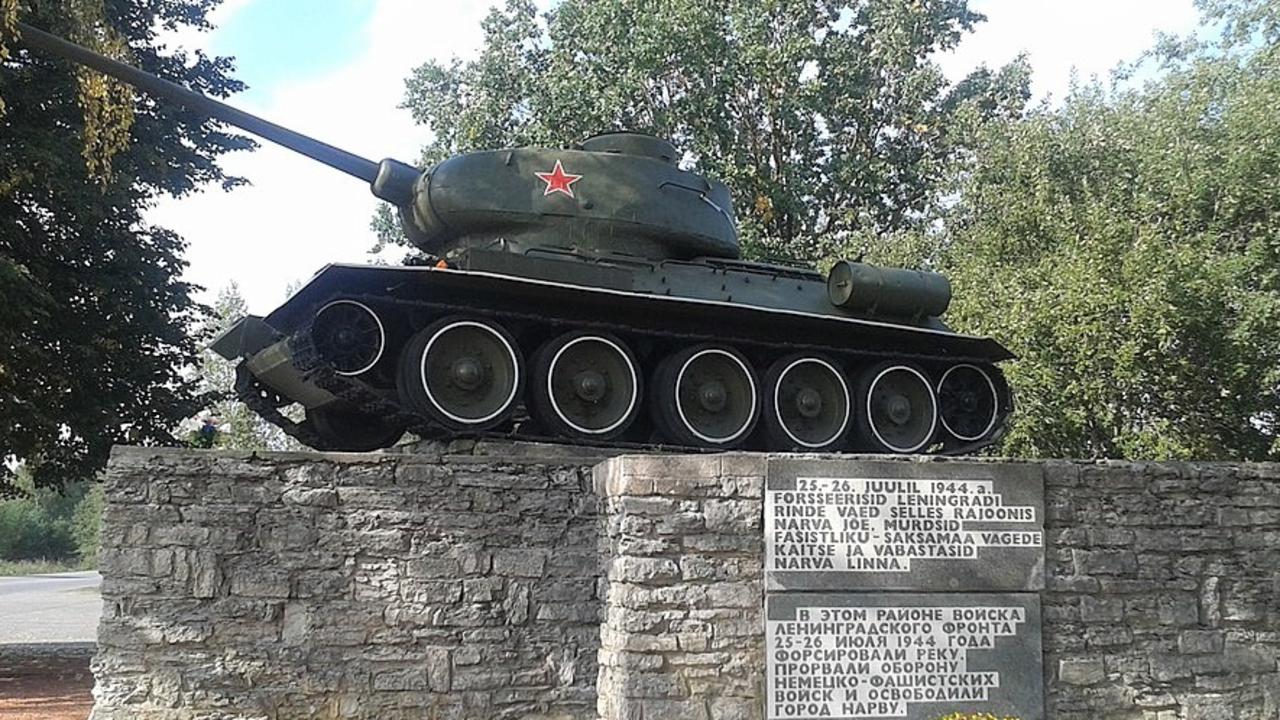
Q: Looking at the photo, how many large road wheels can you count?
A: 5